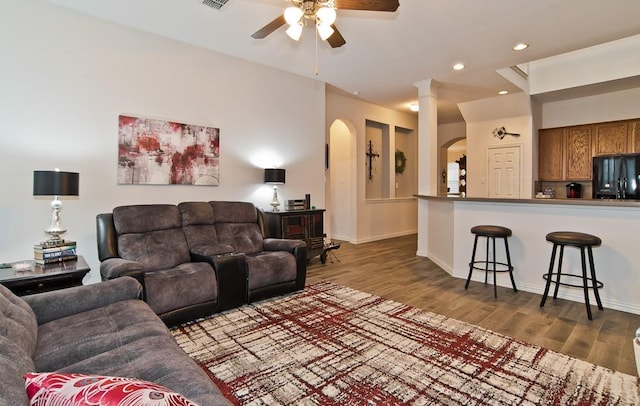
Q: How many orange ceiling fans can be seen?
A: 0